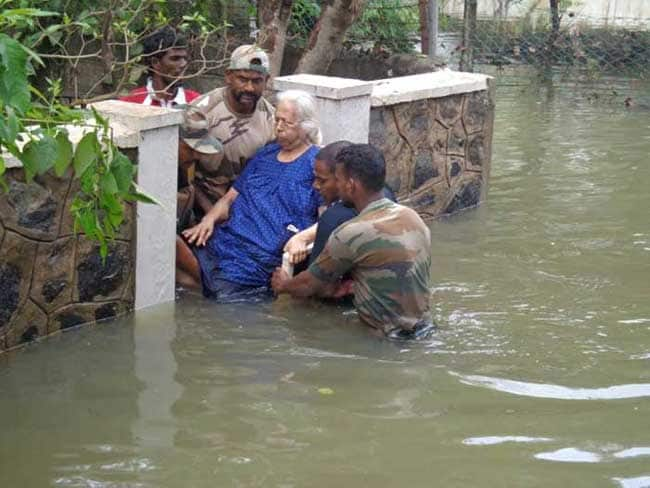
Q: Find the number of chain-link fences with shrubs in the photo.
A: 1